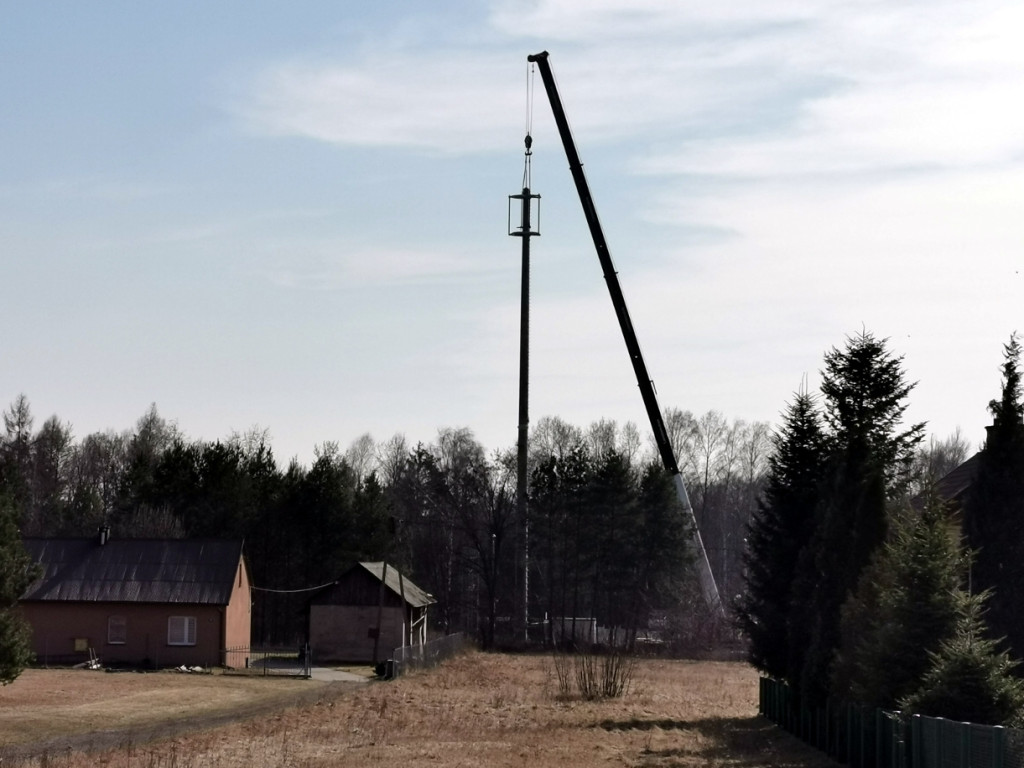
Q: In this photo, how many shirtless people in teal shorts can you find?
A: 0